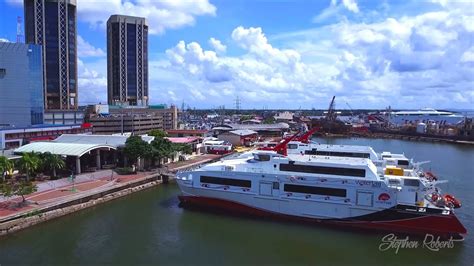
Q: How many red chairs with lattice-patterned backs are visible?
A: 0